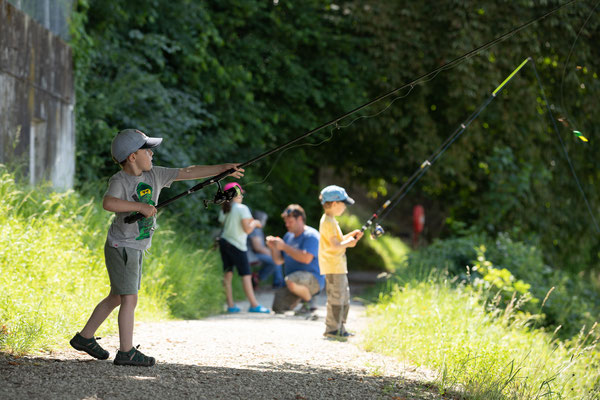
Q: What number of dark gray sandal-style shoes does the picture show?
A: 2